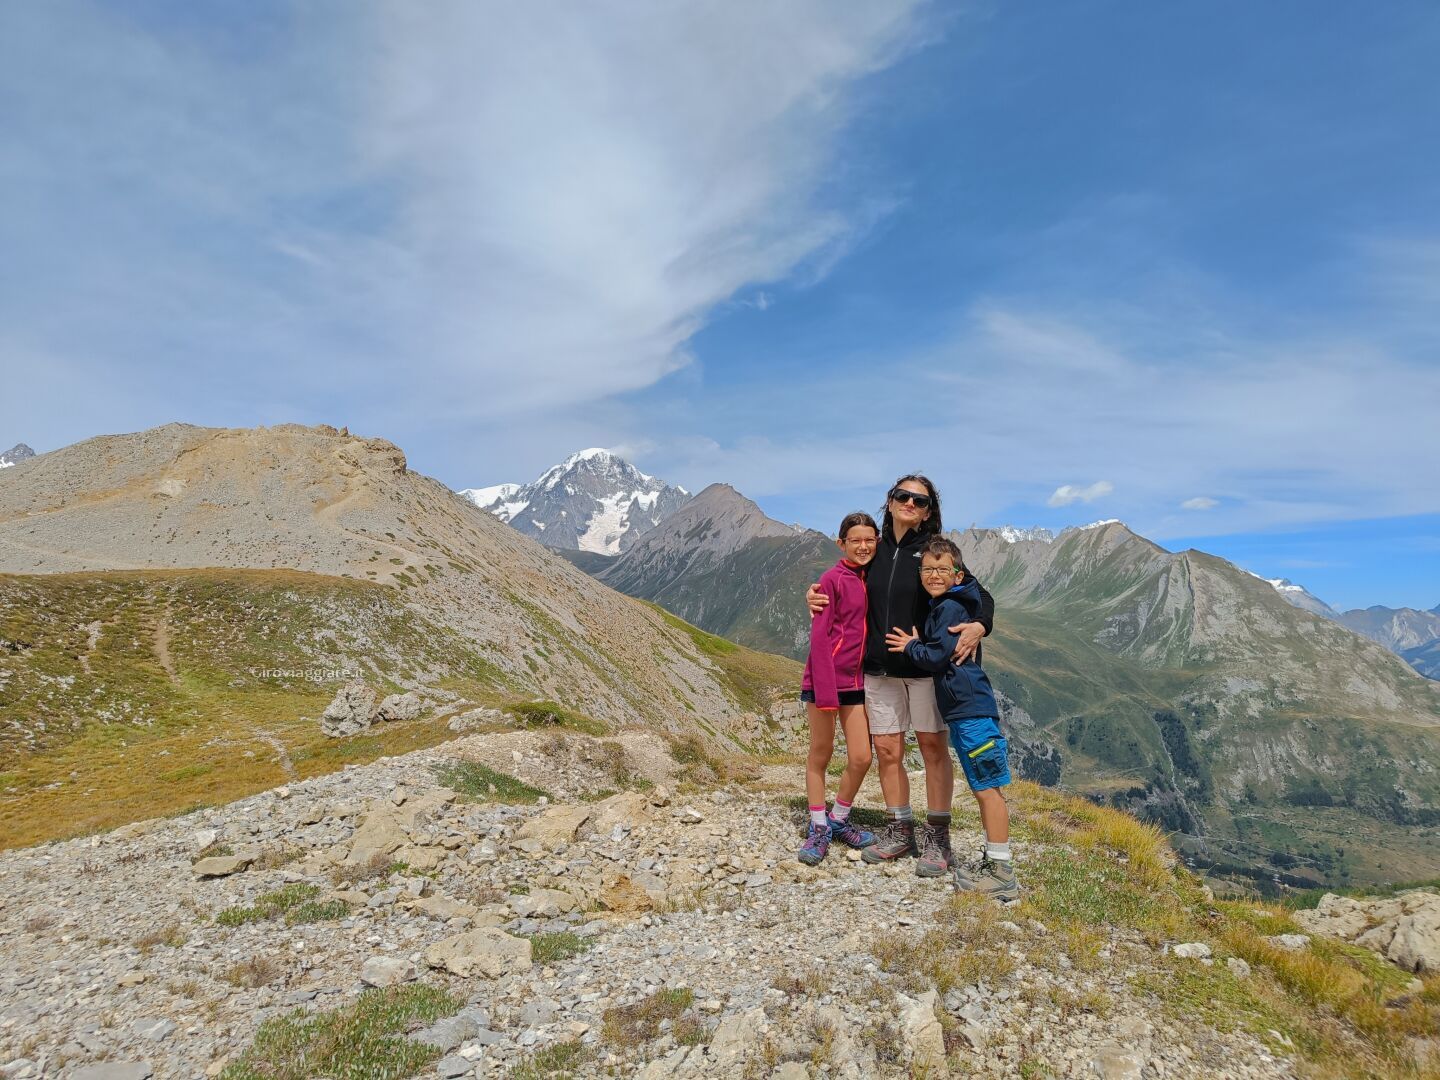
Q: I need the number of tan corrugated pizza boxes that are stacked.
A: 0